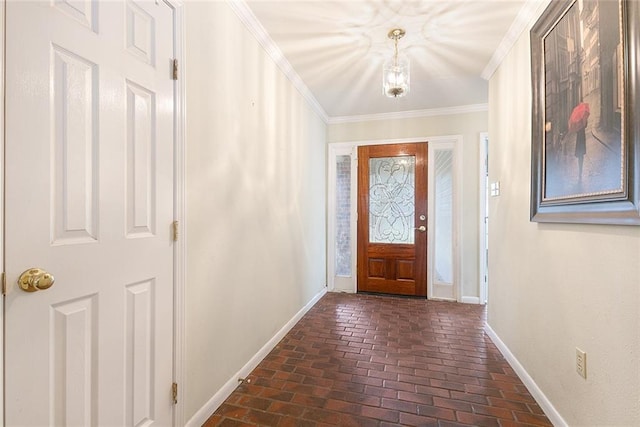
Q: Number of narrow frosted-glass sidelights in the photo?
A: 2